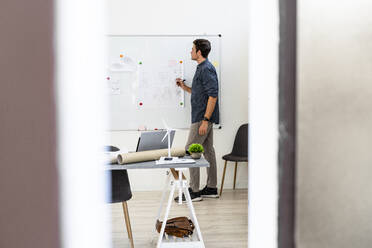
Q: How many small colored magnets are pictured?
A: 6